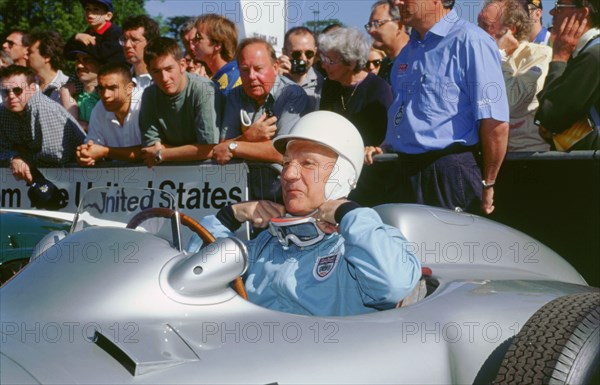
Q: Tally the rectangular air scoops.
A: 1